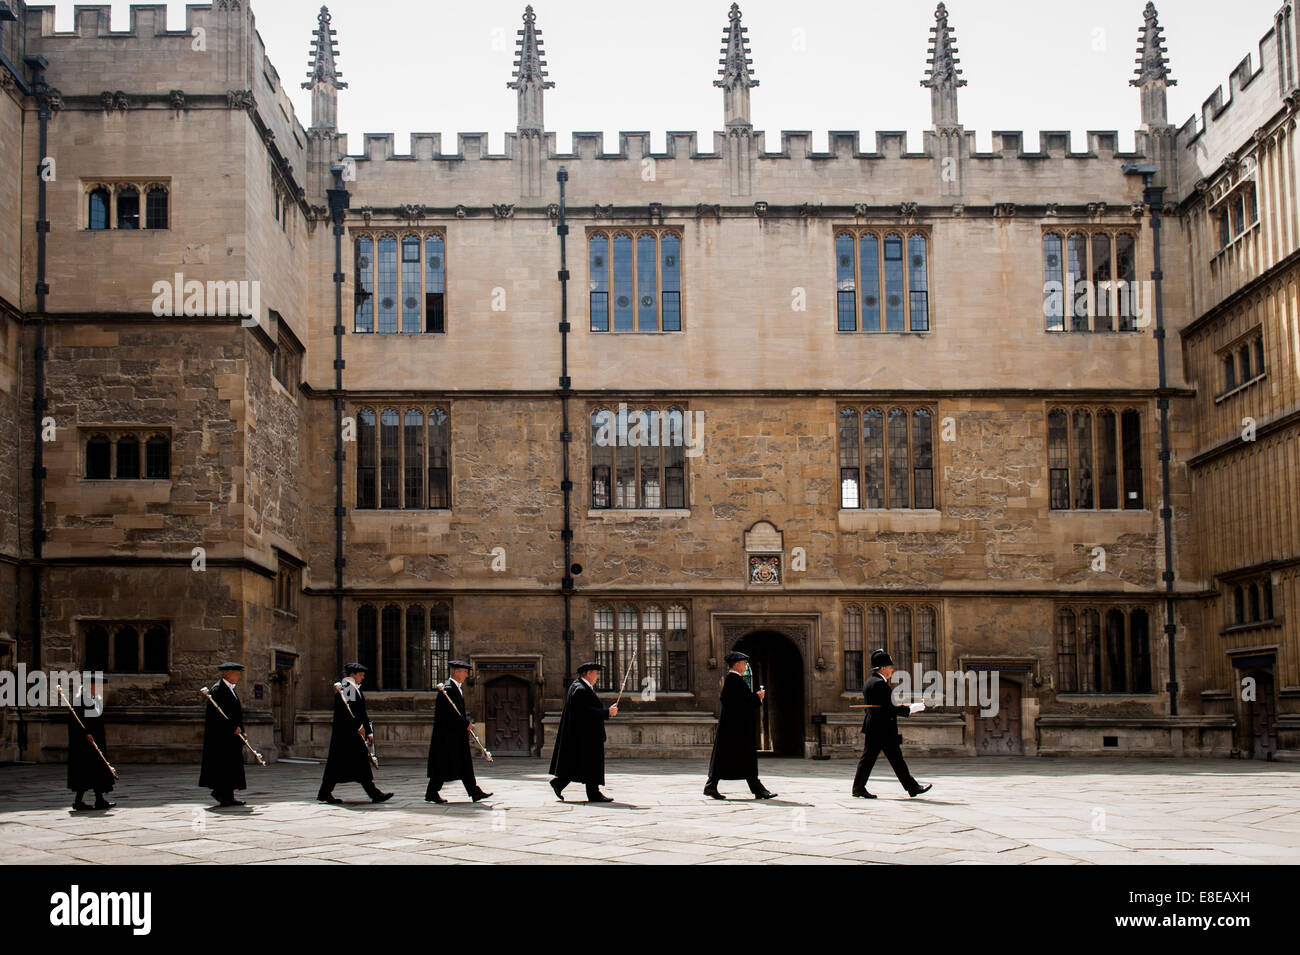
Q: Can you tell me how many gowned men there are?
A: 6